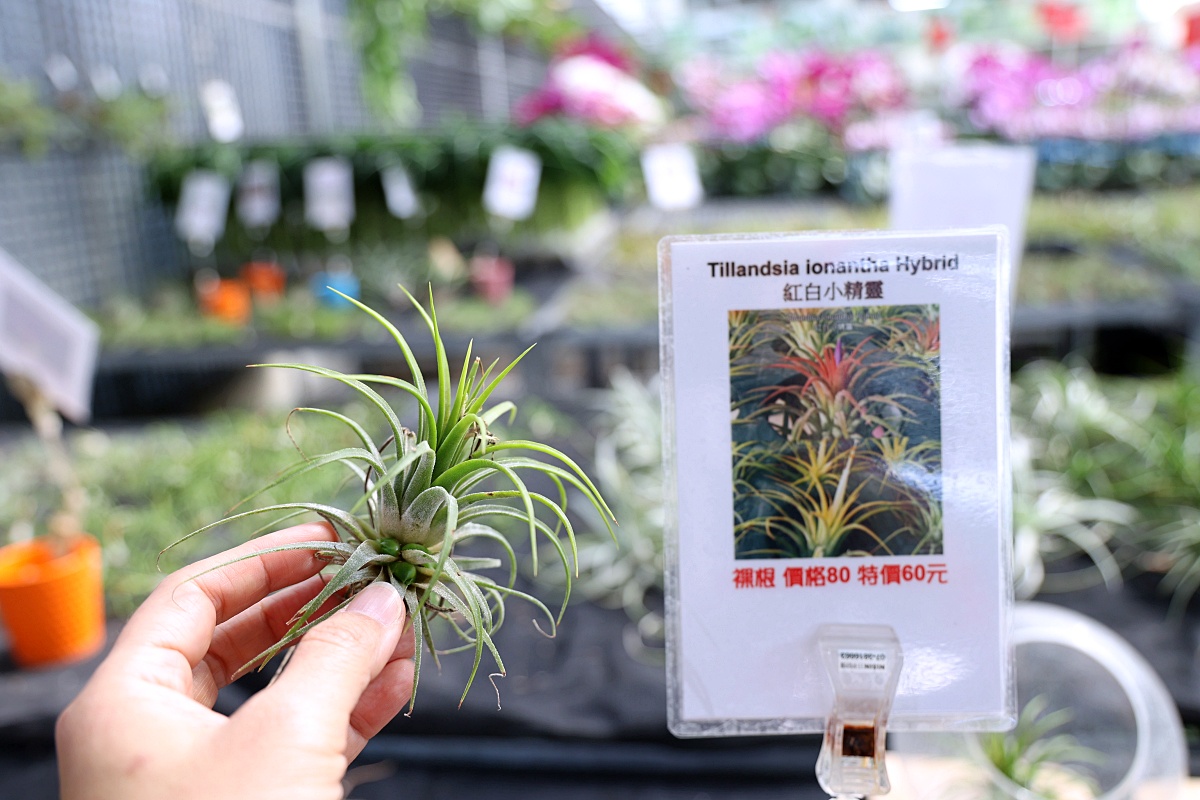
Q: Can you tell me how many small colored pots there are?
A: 5